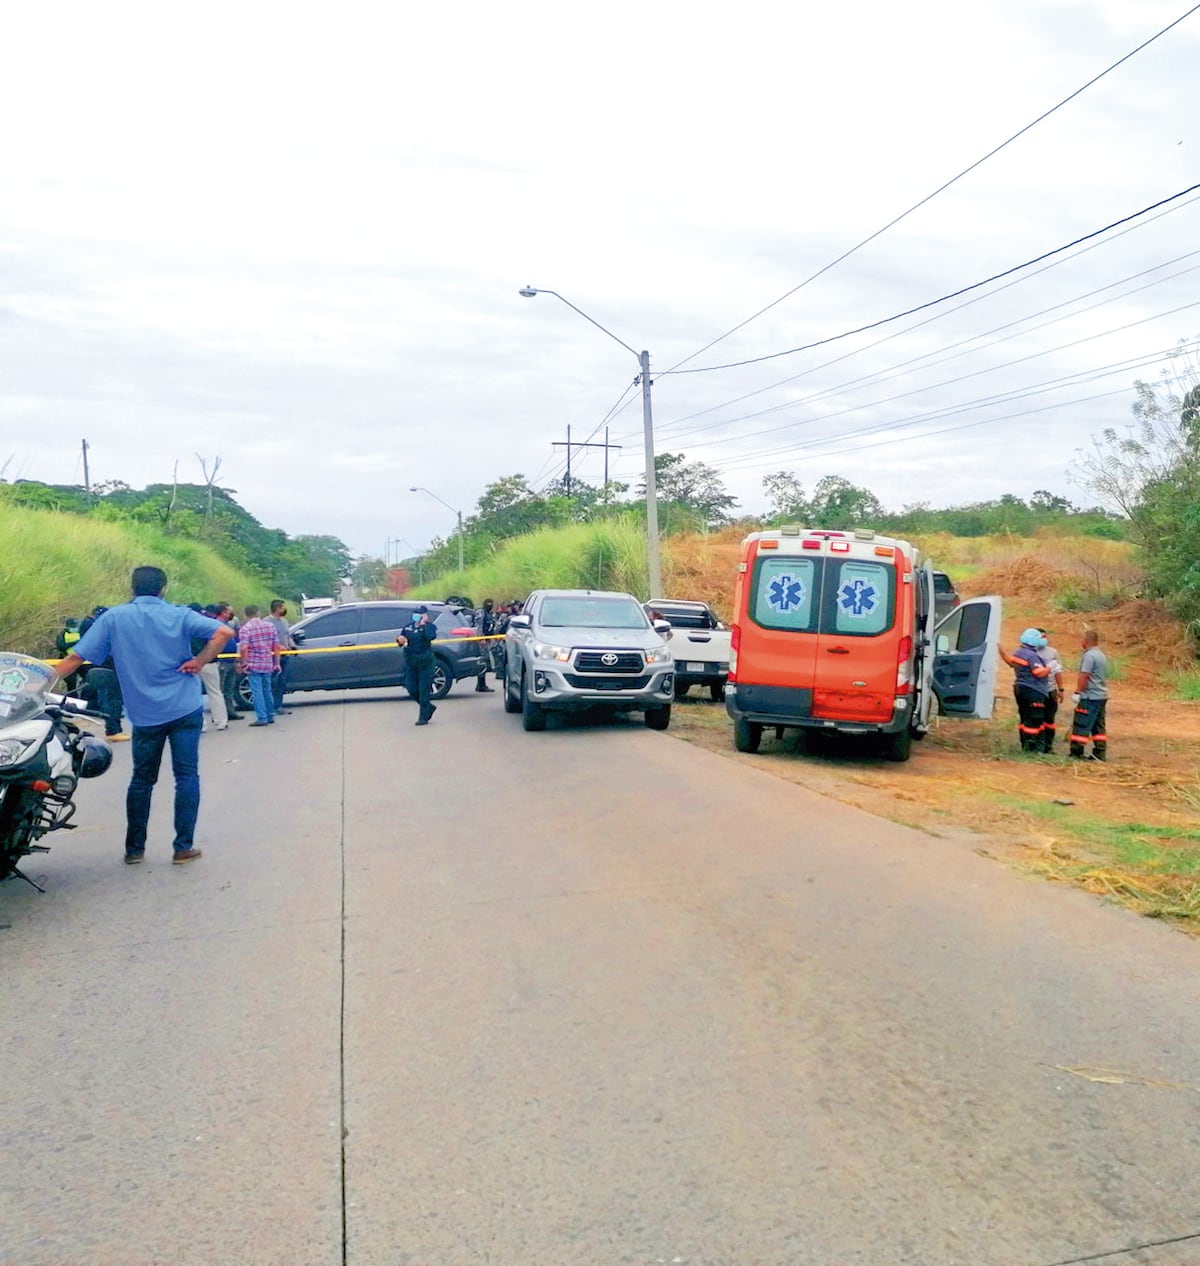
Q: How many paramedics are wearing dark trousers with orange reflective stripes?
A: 3